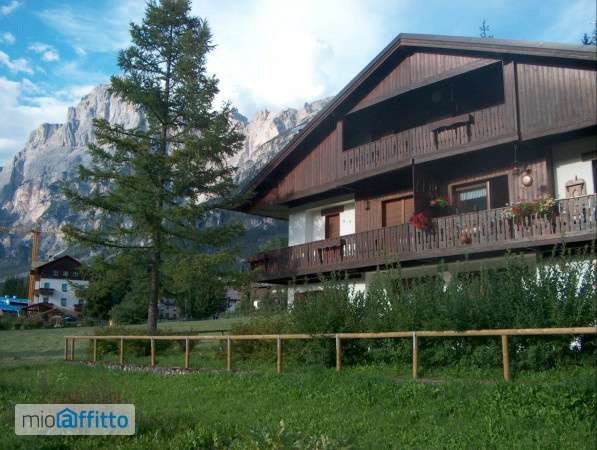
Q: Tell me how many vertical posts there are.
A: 11